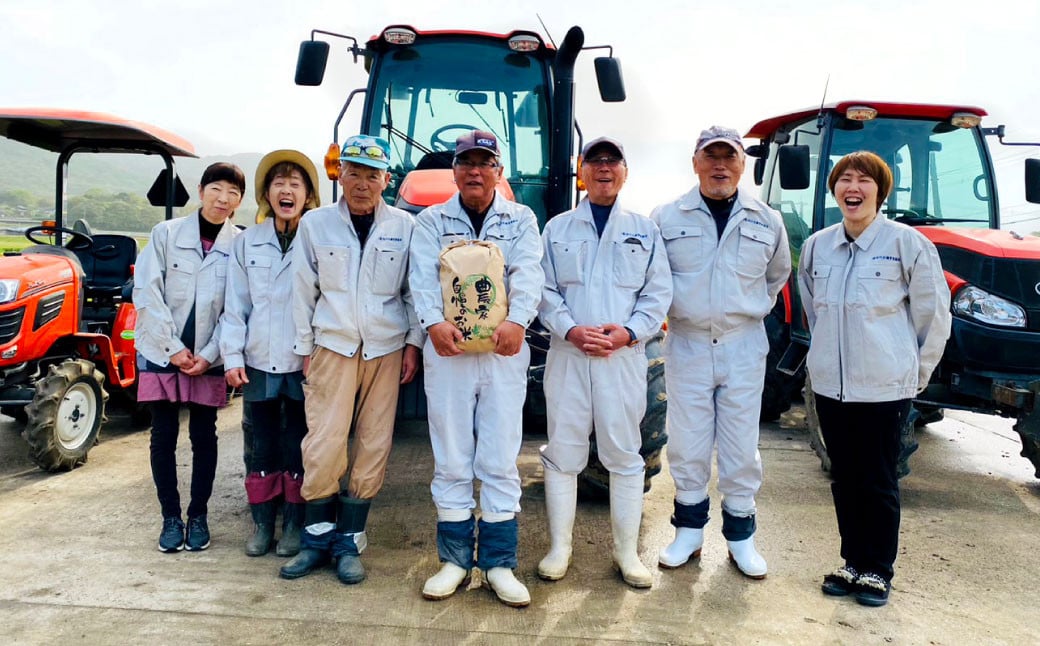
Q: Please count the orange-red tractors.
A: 3